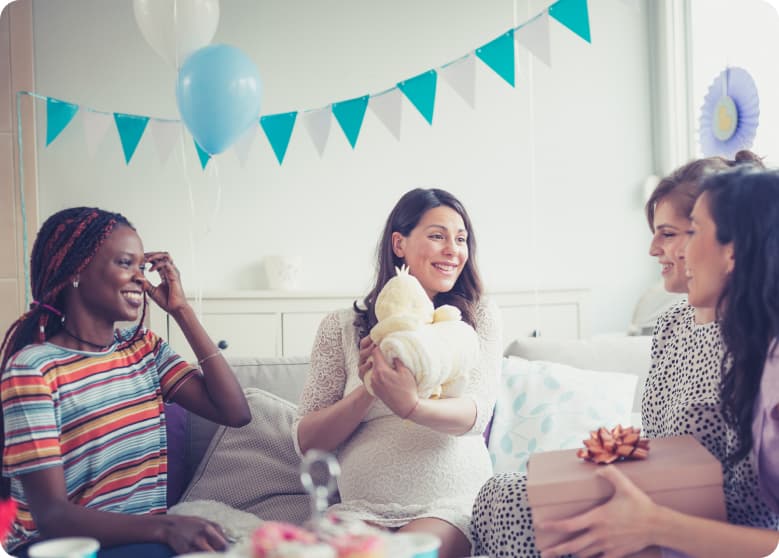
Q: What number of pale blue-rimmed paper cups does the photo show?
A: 2